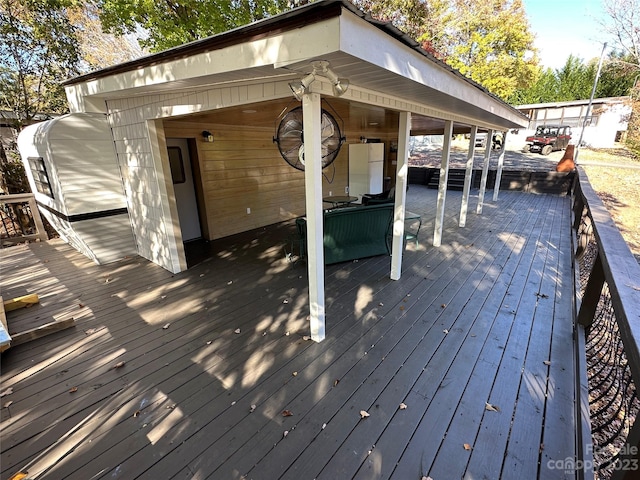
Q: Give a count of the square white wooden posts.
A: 6